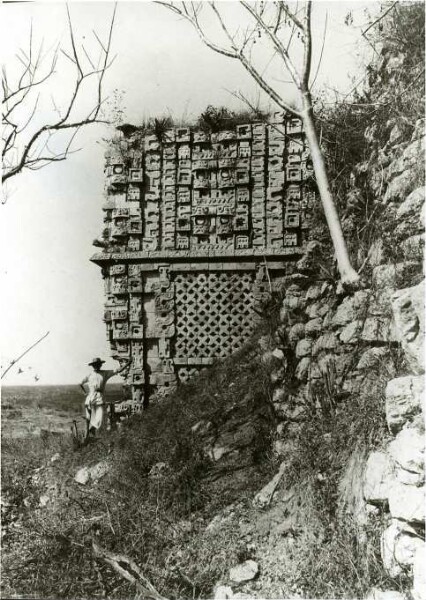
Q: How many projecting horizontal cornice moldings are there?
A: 1